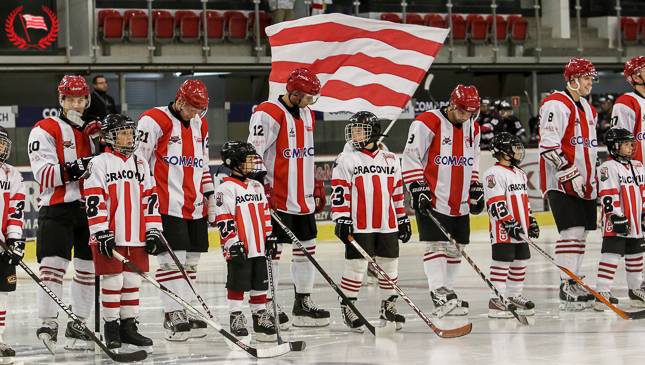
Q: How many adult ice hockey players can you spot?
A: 6